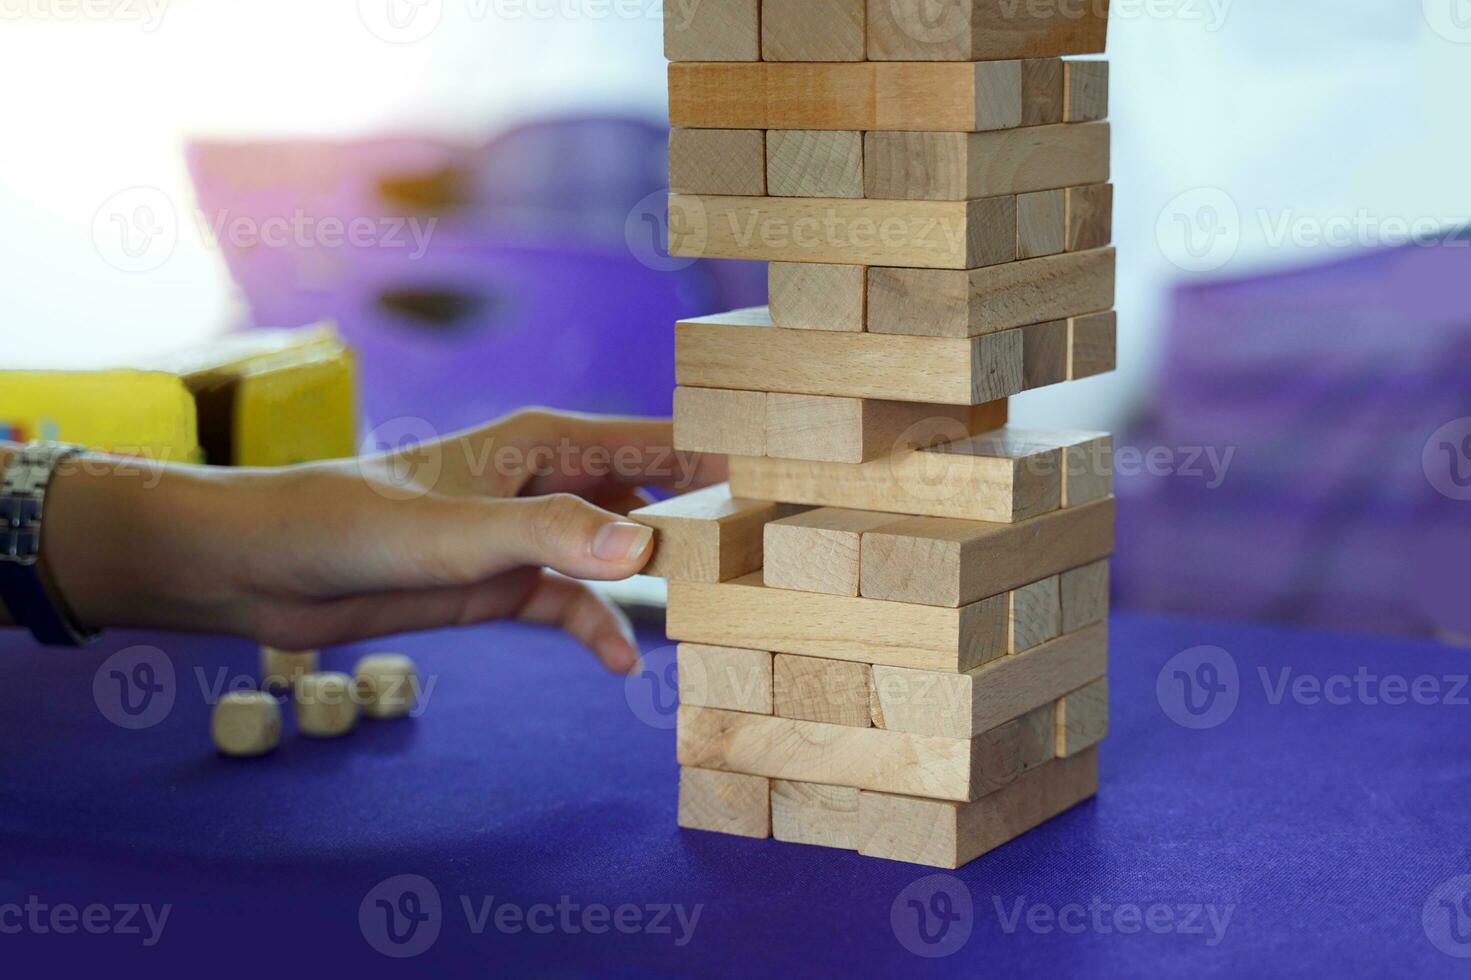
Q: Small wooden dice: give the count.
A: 4